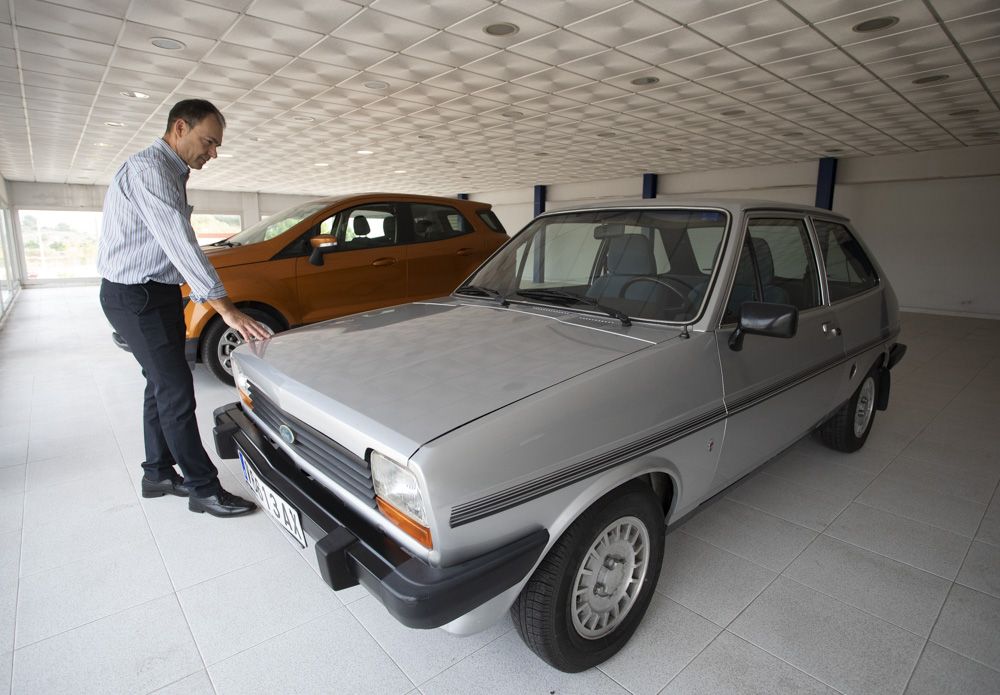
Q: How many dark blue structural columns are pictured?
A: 4